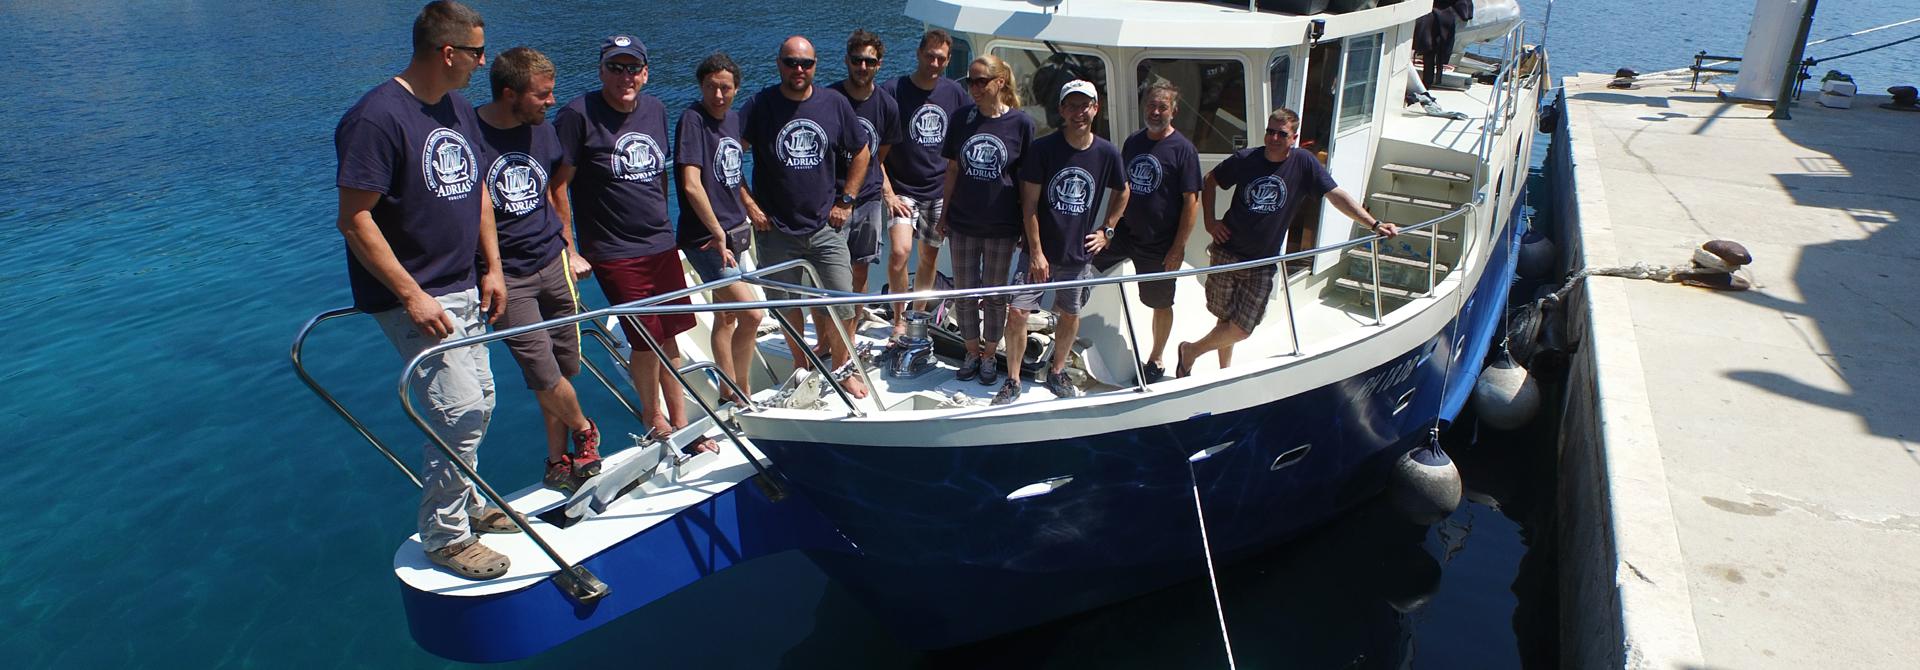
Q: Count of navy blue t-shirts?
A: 11